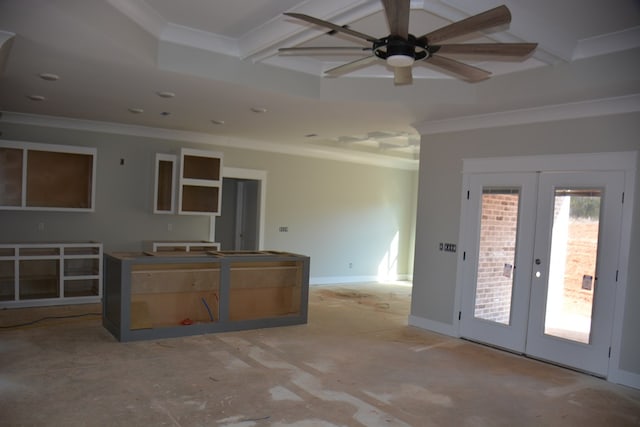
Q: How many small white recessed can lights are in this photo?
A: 6